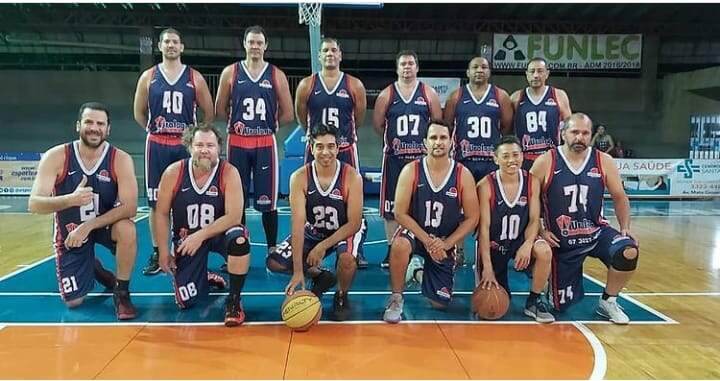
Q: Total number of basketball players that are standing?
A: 6